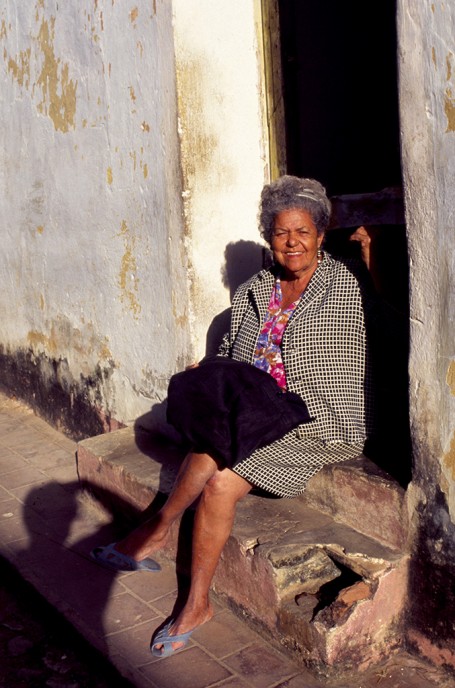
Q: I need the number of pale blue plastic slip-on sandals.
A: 2